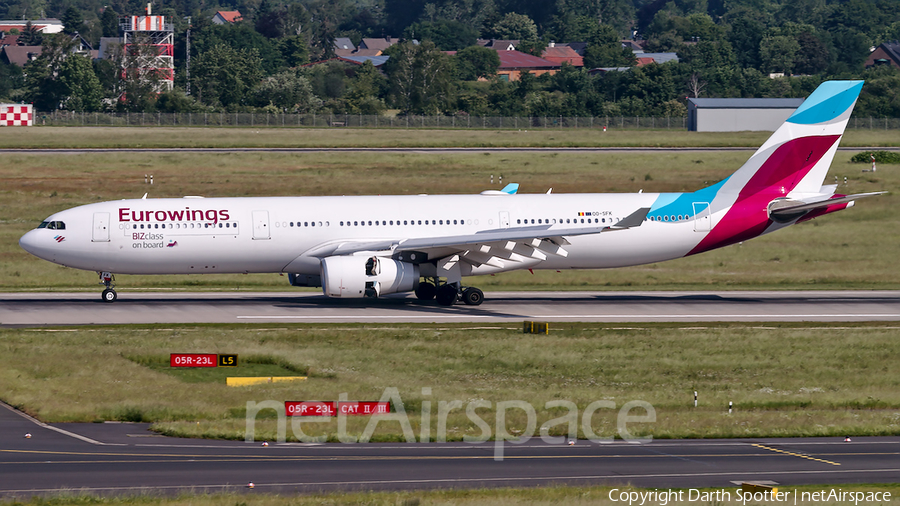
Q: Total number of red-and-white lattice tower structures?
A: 1